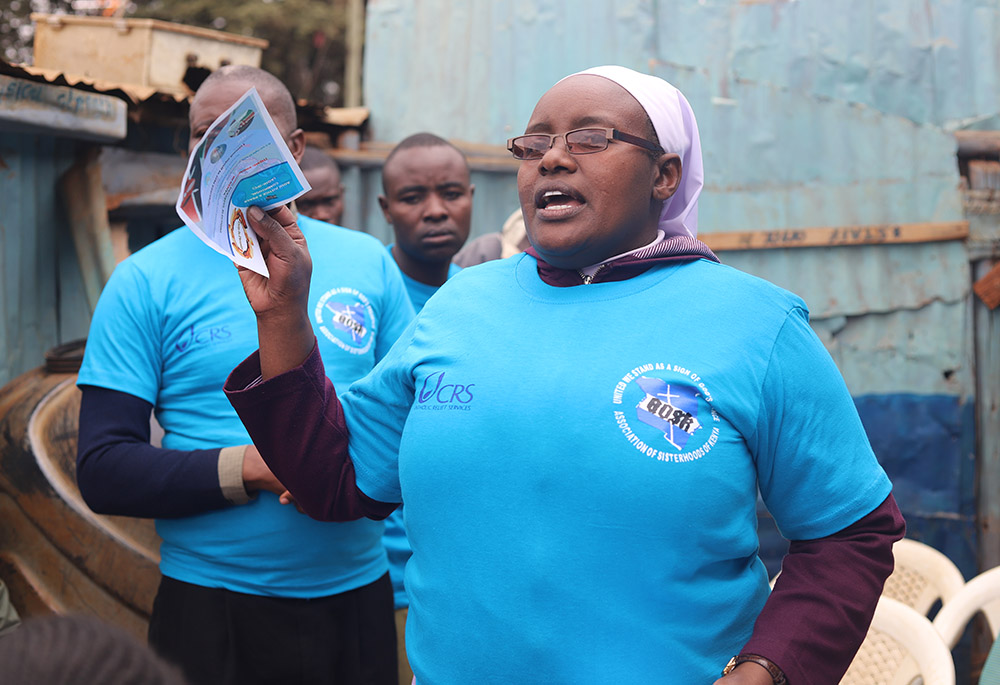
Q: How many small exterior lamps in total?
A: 0